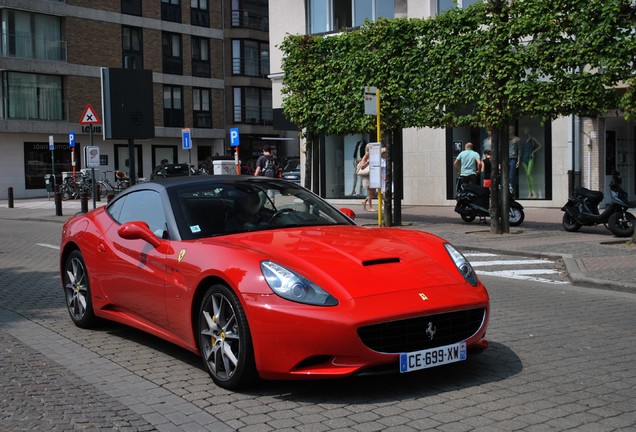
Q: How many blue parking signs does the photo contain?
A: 2